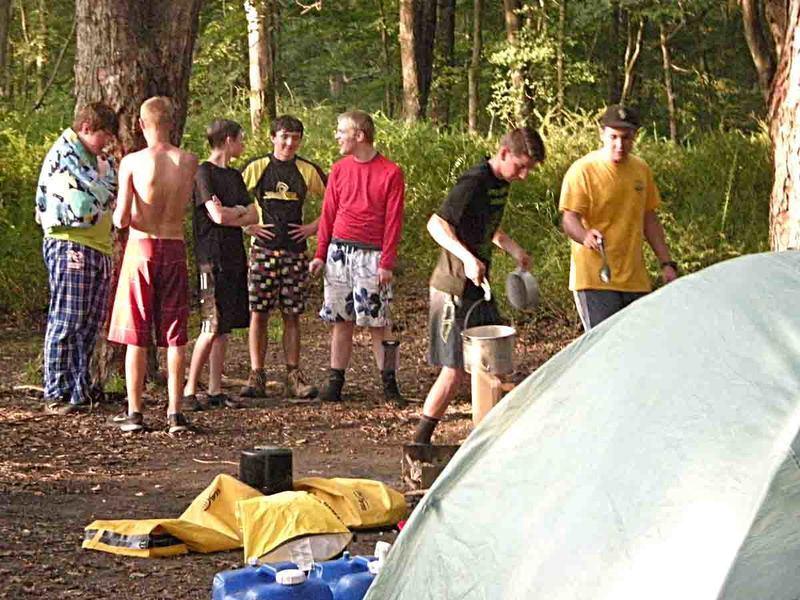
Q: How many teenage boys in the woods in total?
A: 7